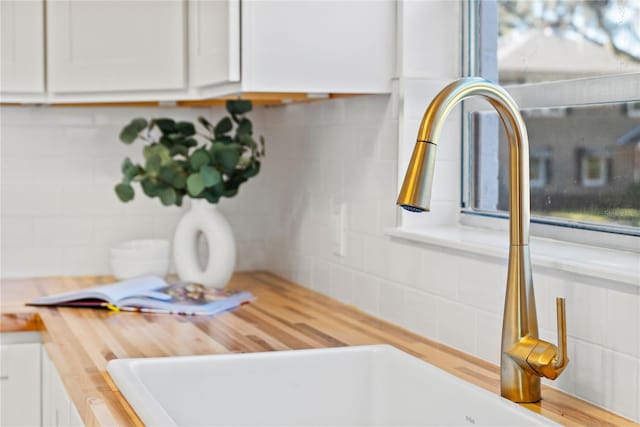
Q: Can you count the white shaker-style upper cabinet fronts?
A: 3